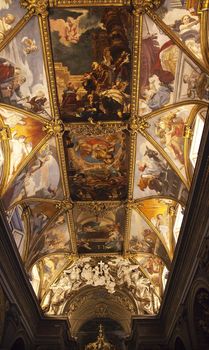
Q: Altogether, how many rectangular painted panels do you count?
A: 3